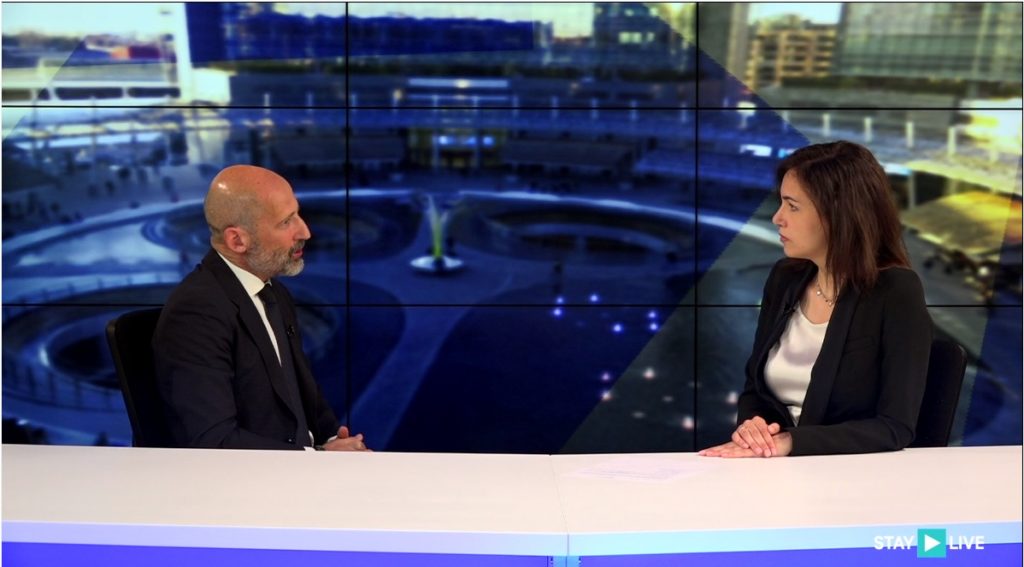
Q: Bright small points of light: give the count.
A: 11